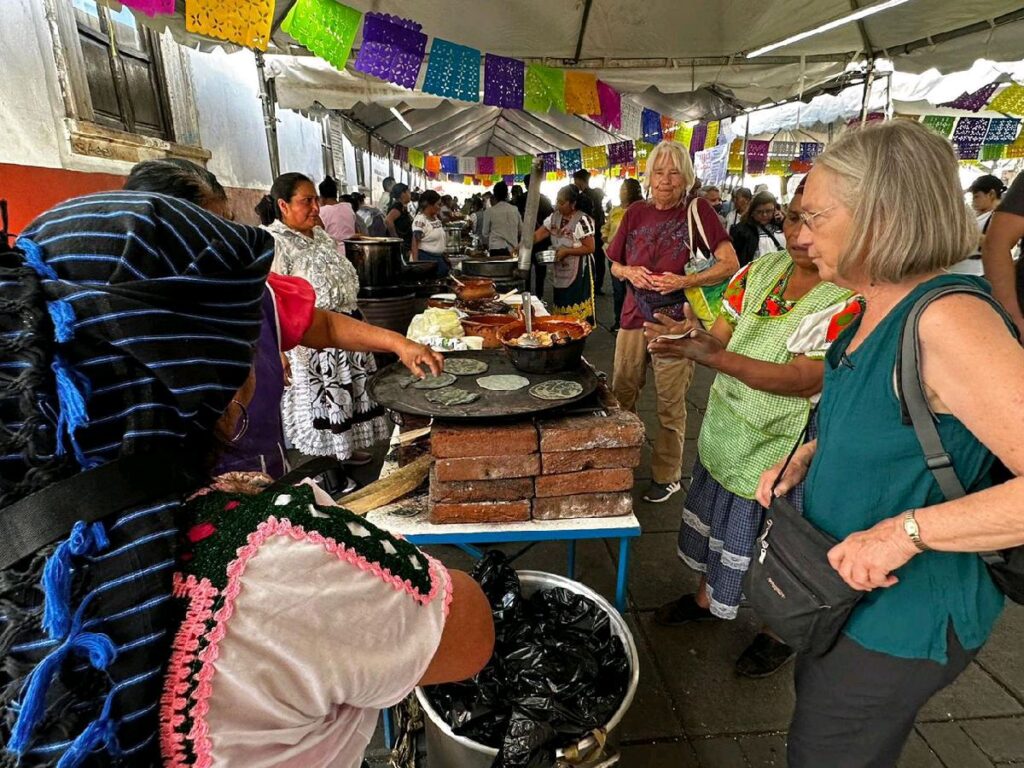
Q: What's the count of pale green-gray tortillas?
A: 5